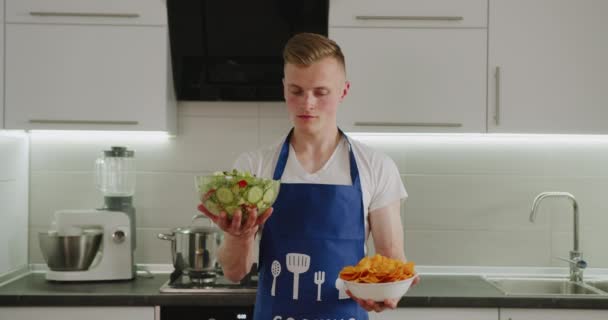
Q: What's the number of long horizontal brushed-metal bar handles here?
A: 4